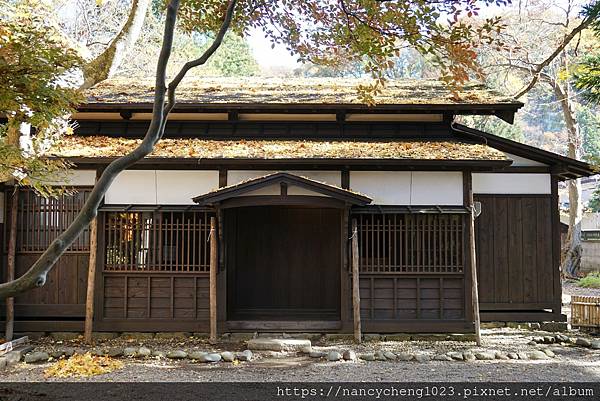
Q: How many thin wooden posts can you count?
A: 5